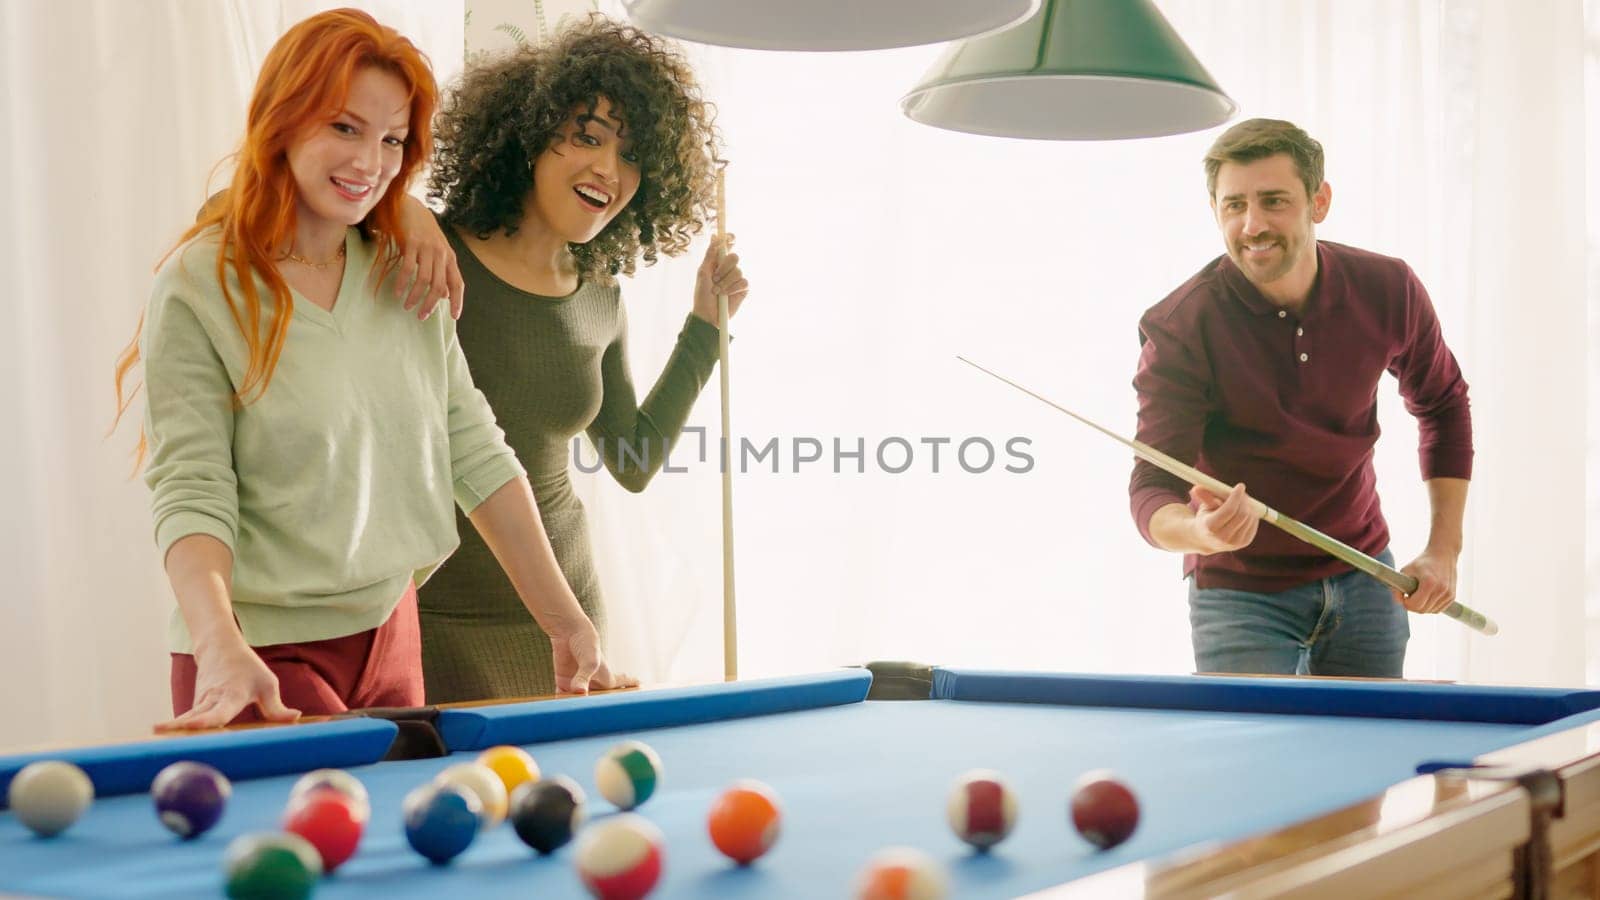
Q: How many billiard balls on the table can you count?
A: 15